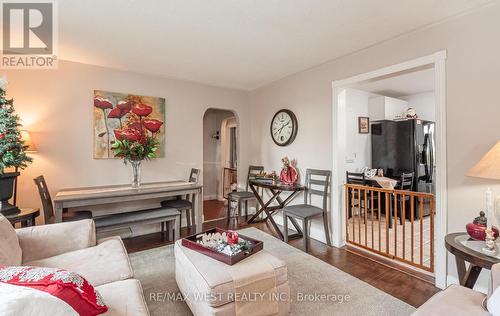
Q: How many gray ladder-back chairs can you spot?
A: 4